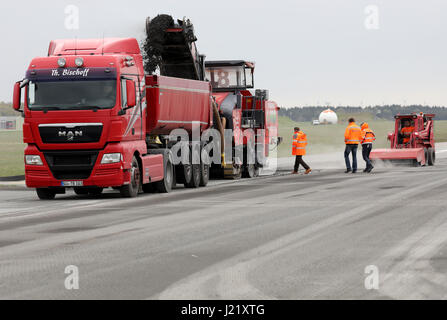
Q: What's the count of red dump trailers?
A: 1